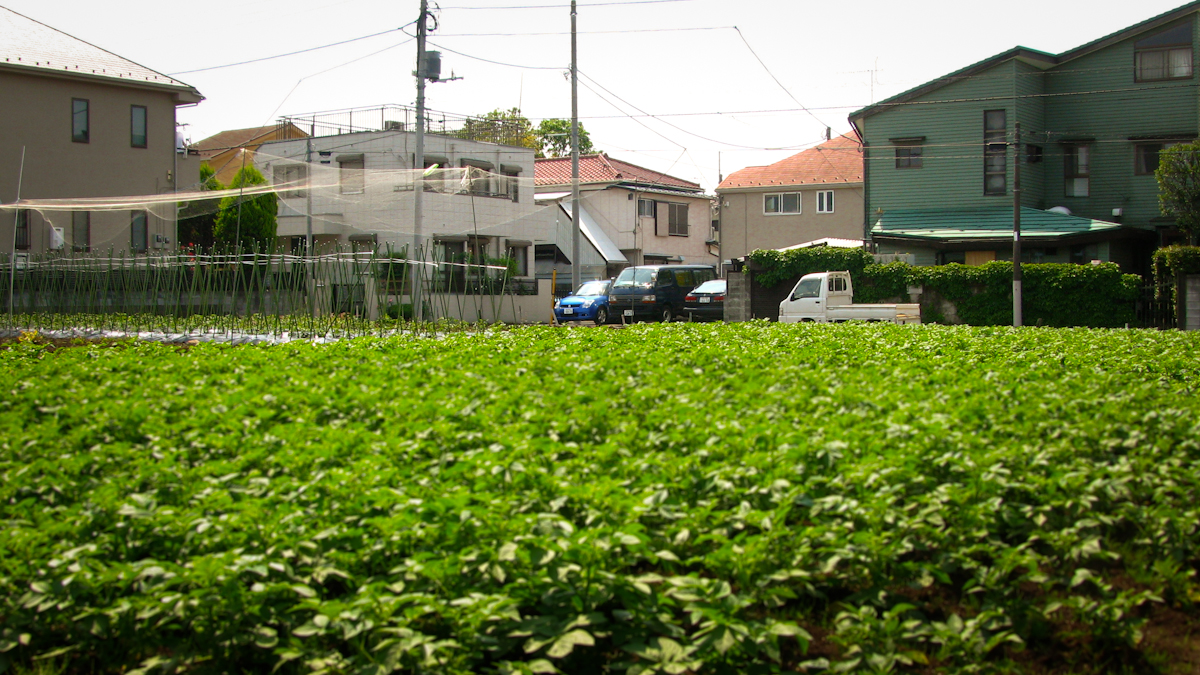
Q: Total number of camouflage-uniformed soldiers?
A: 0